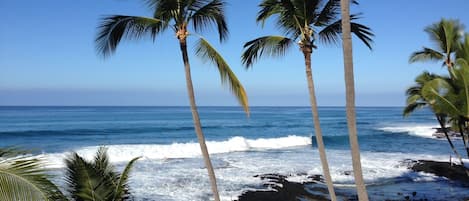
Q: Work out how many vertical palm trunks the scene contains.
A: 3